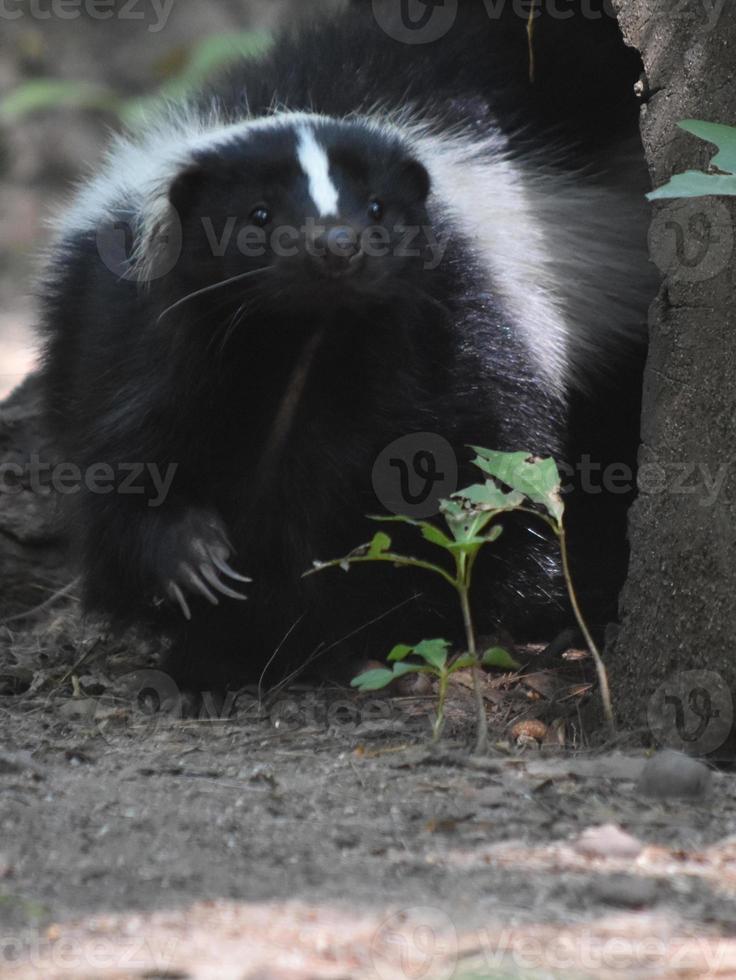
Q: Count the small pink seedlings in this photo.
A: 0